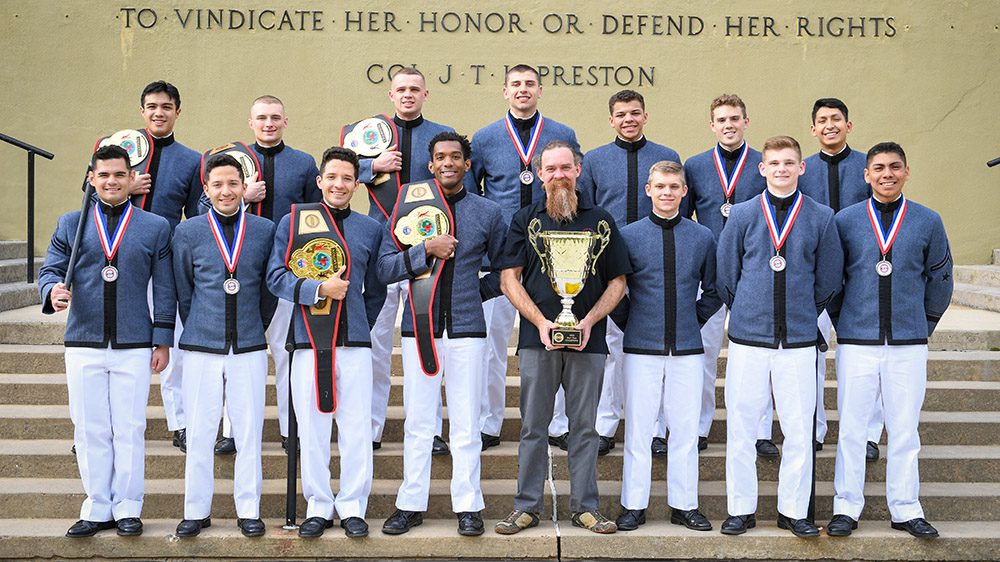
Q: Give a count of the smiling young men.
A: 14